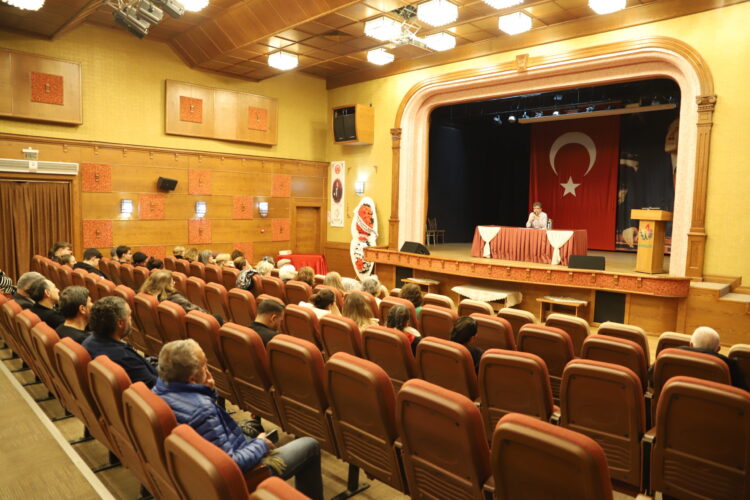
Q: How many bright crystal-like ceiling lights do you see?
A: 10